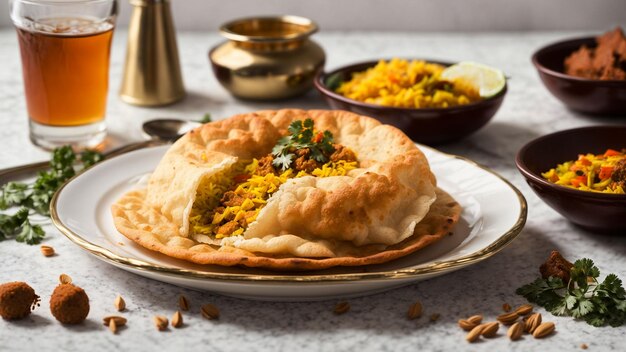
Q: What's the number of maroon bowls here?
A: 3